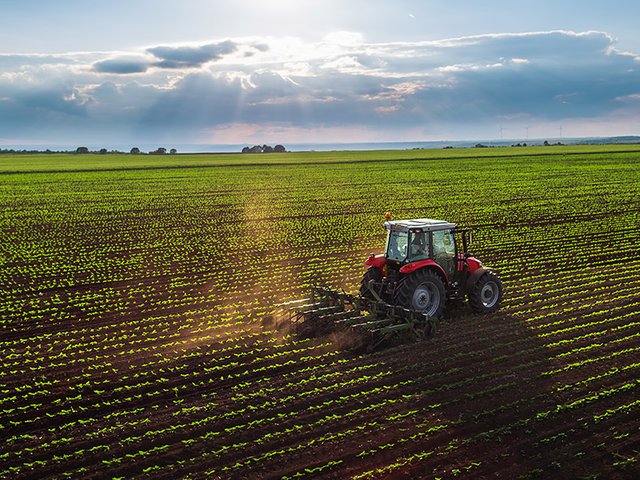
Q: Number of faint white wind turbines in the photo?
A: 3